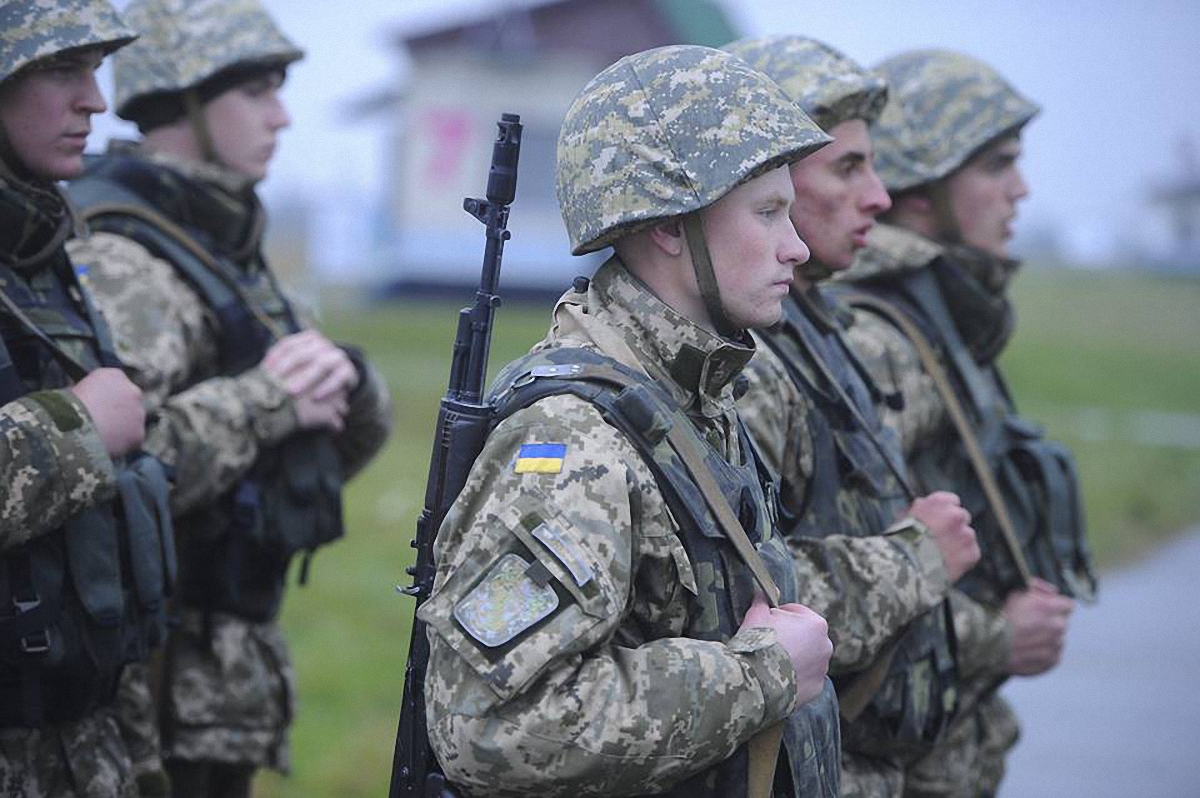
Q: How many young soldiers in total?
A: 5